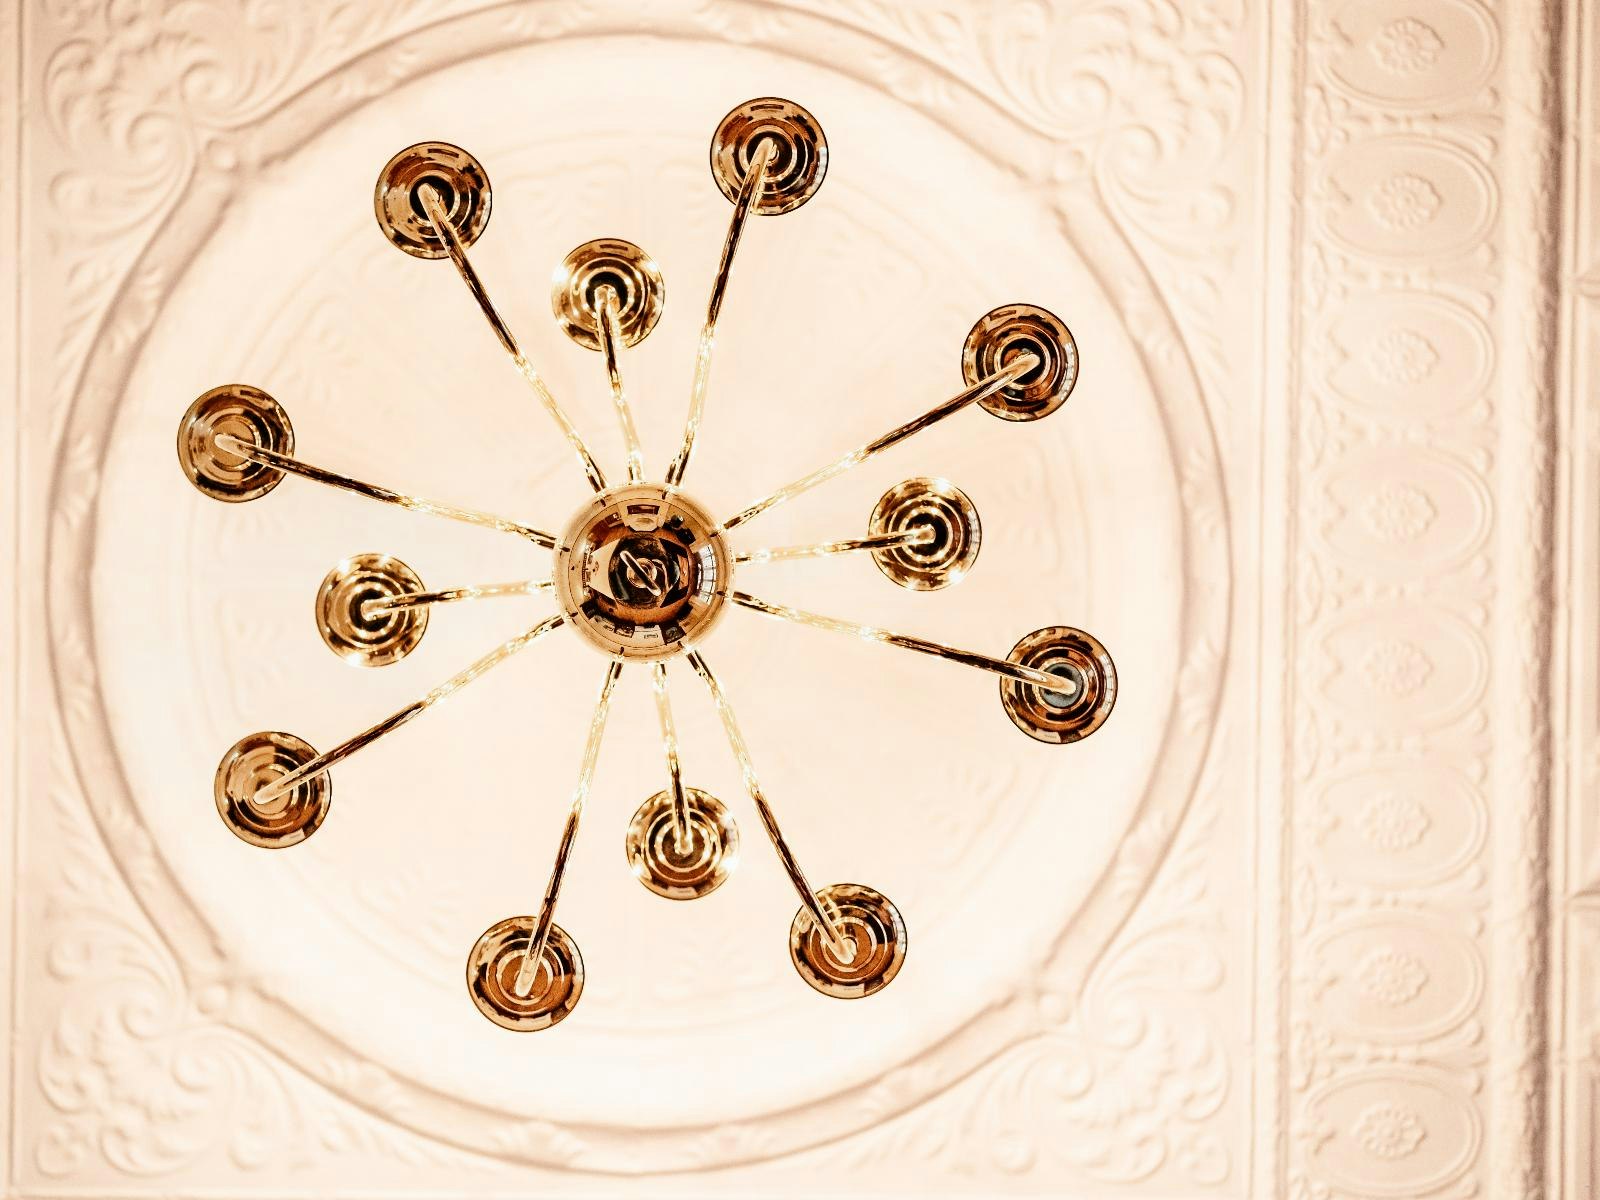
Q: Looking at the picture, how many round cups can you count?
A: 12